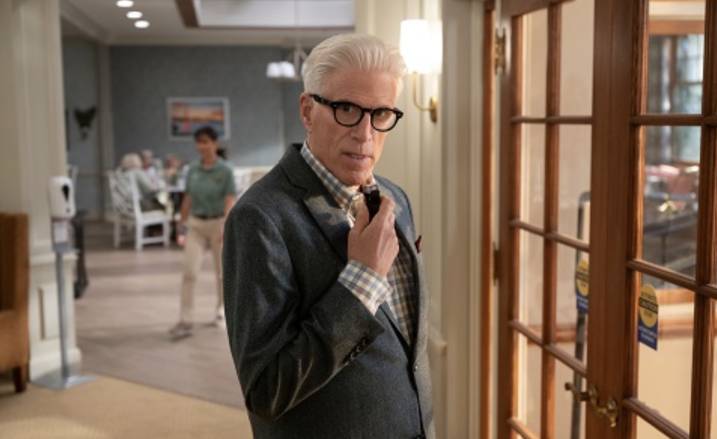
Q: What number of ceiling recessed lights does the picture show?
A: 3